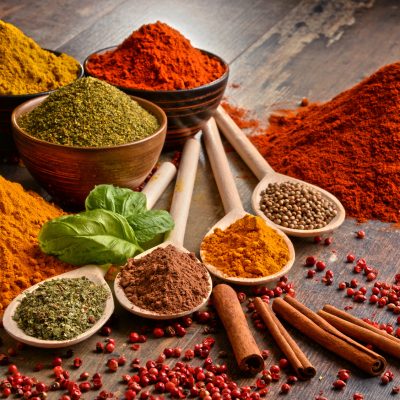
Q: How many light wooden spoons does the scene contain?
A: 4